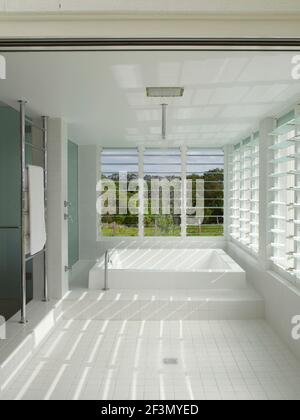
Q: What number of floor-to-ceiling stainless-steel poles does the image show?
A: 2